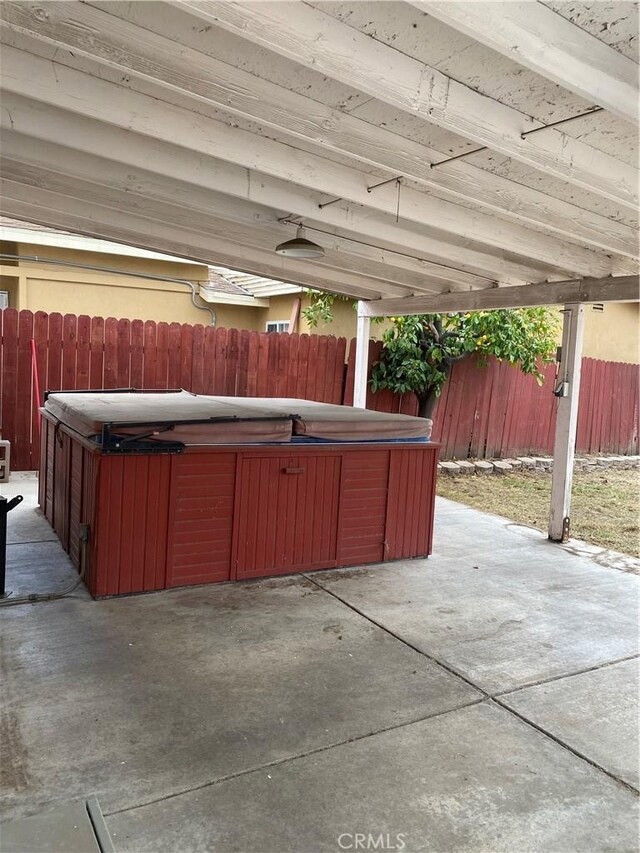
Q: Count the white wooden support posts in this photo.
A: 2